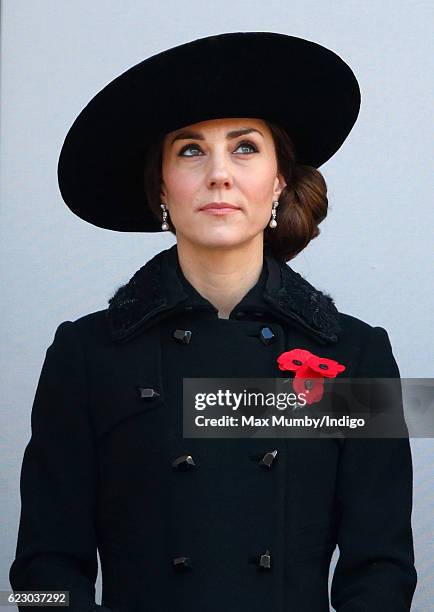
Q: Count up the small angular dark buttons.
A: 7